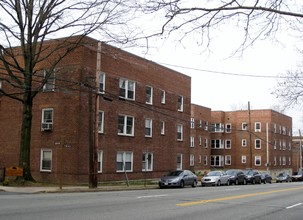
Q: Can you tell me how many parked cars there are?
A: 7